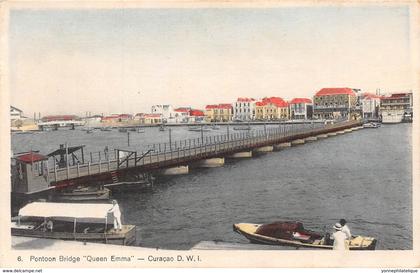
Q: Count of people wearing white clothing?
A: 3